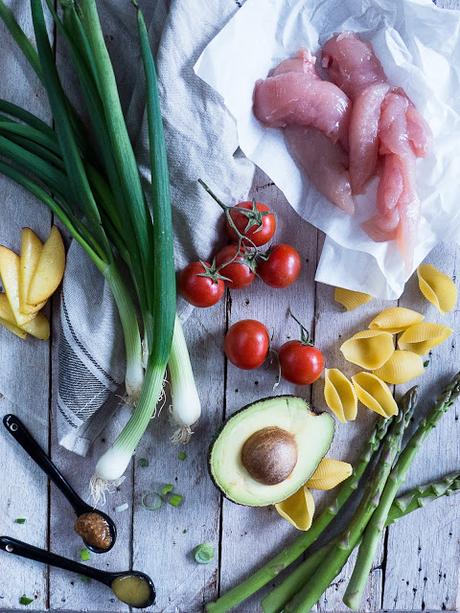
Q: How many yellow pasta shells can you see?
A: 10